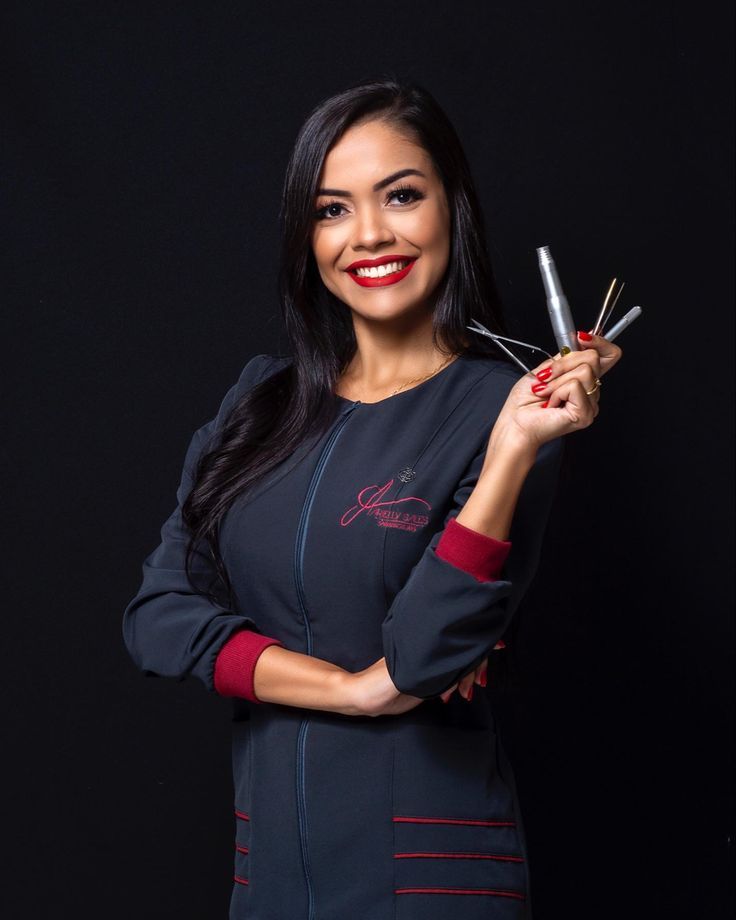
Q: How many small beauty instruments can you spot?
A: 4